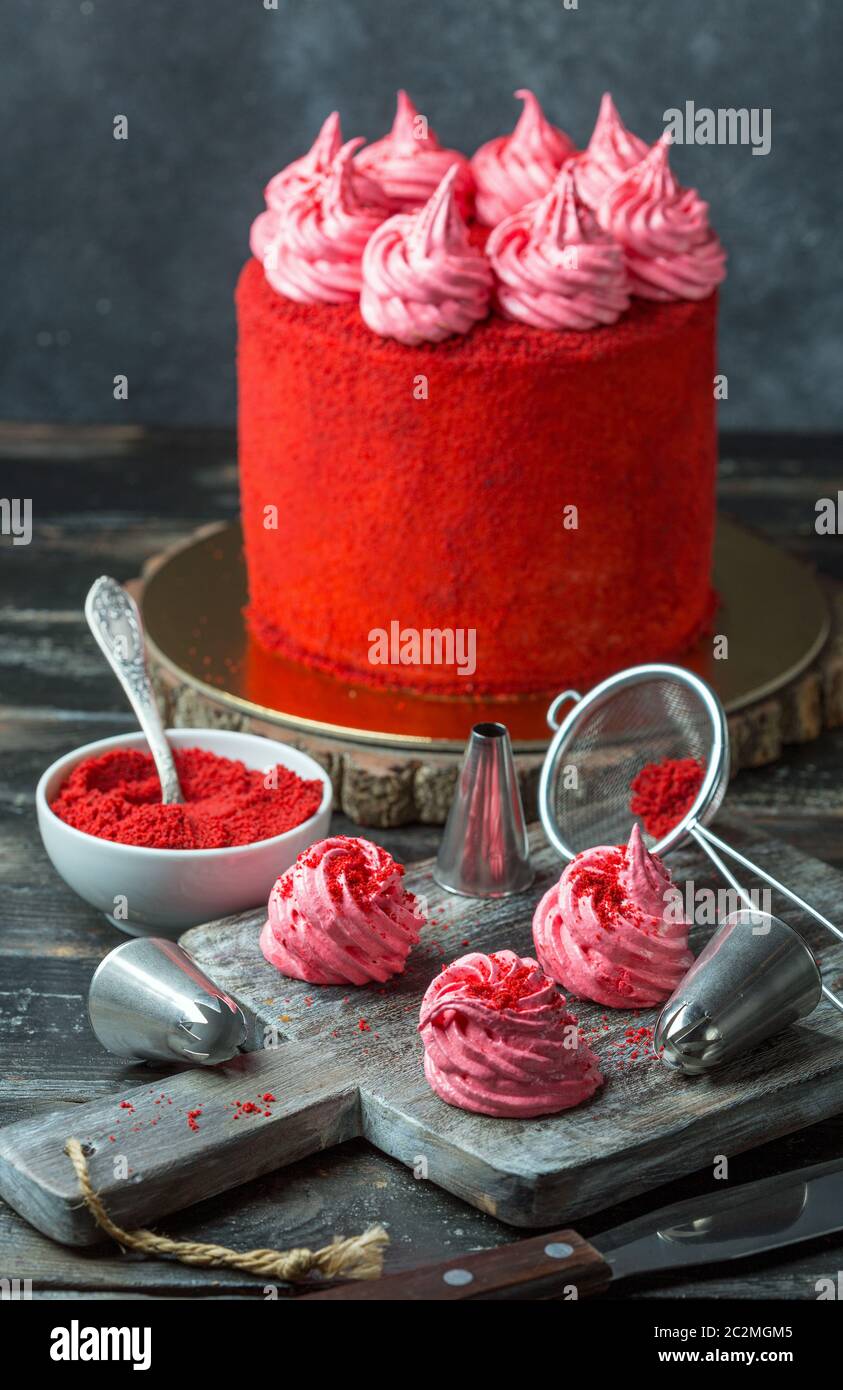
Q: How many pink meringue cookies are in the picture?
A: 11